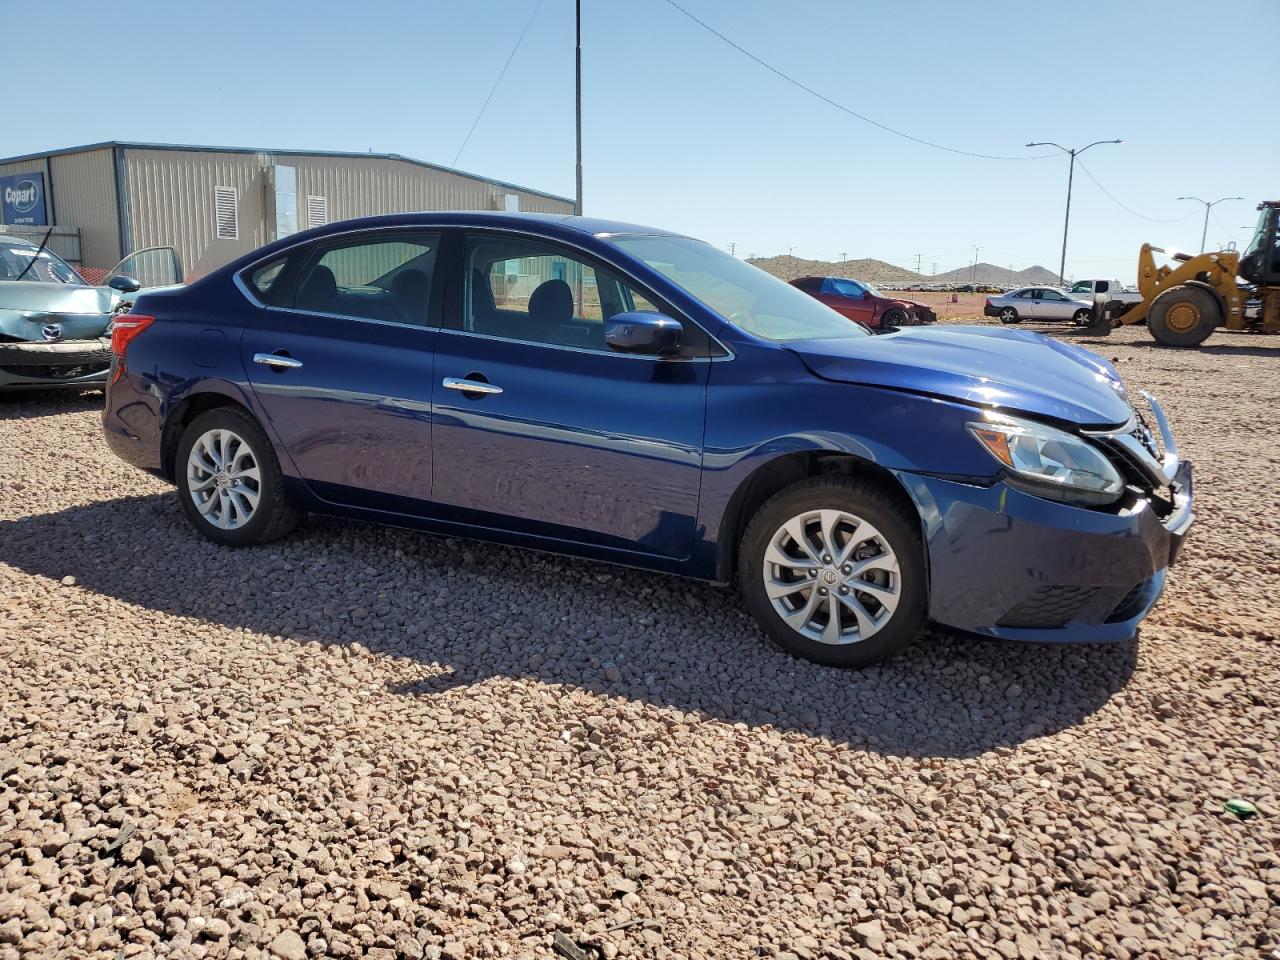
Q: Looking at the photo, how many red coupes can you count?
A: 1